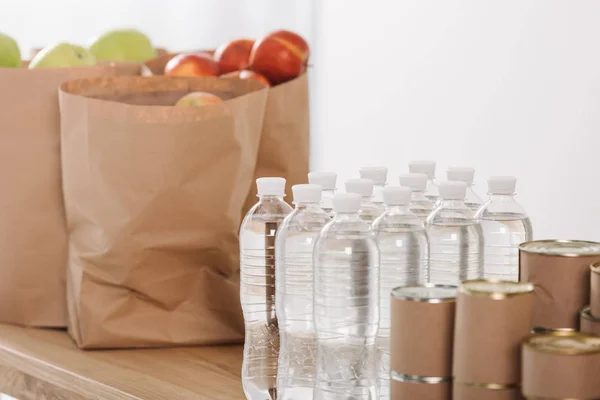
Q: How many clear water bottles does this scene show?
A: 12